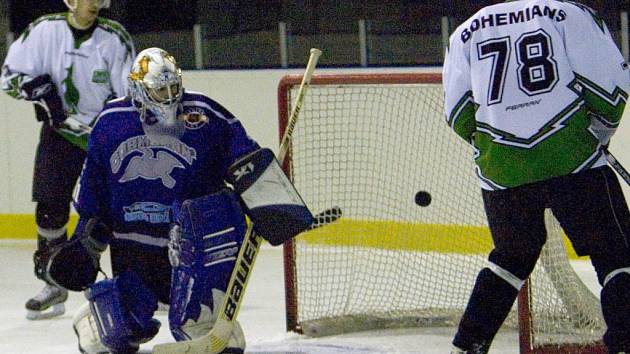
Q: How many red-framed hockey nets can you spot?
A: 1